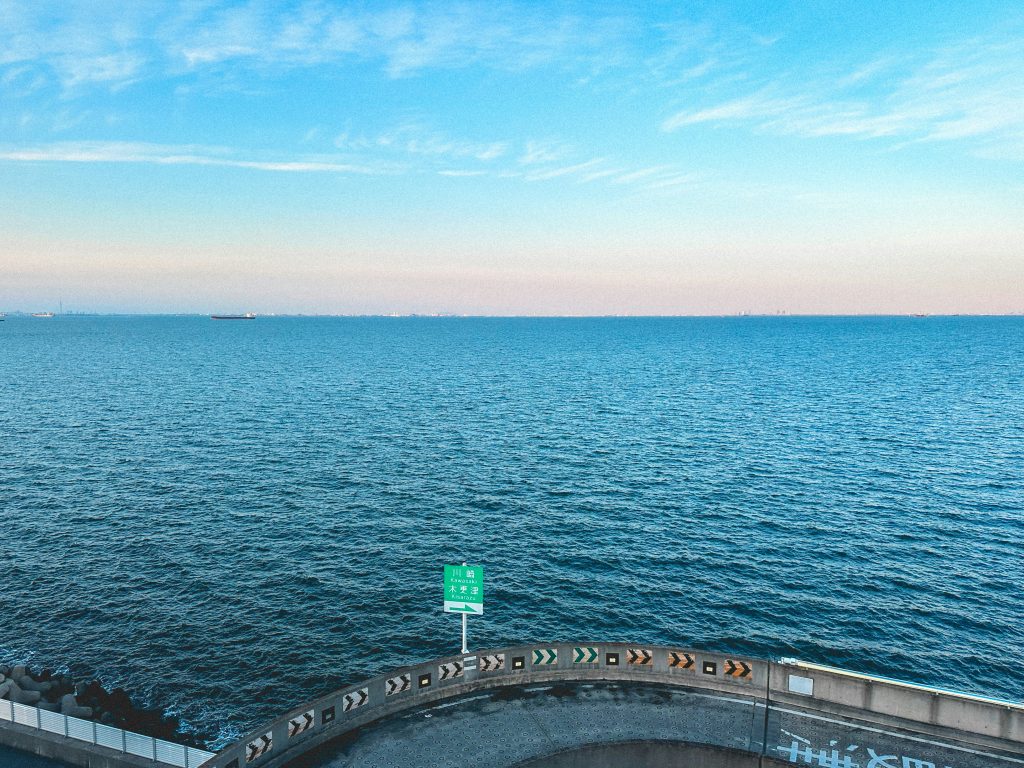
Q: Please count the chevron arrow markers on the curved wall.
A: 11